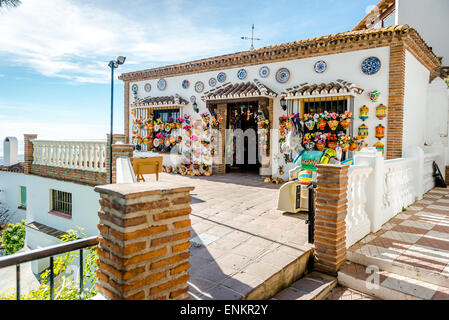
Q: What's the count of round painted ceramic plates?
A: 13